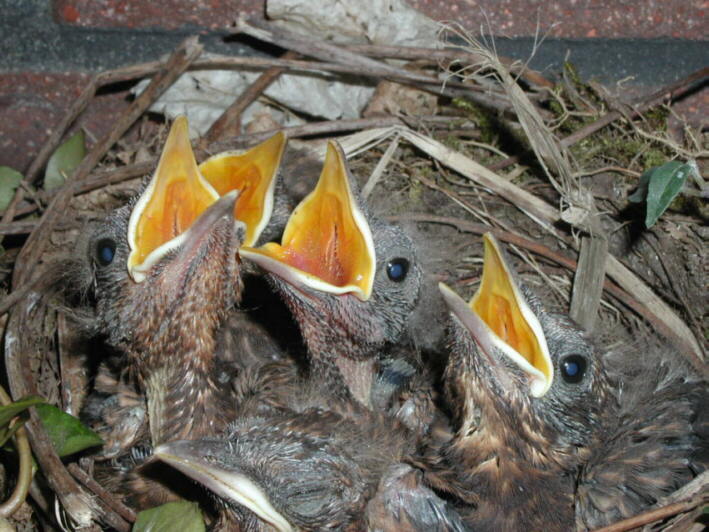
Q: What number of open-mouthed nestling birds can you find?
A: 4